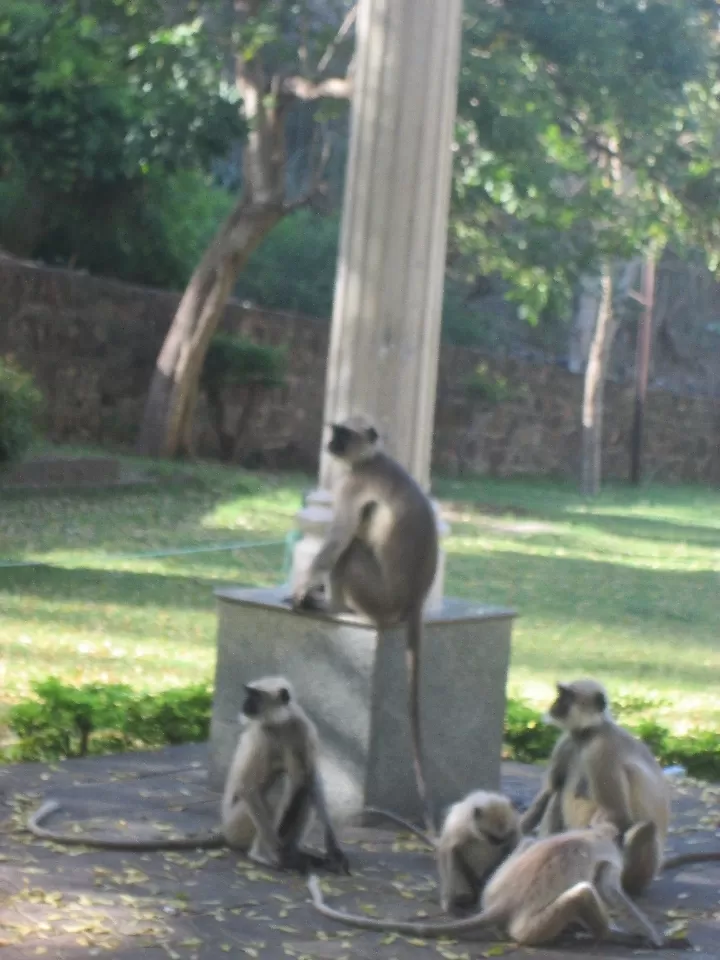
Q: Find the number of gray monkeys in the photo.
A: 5